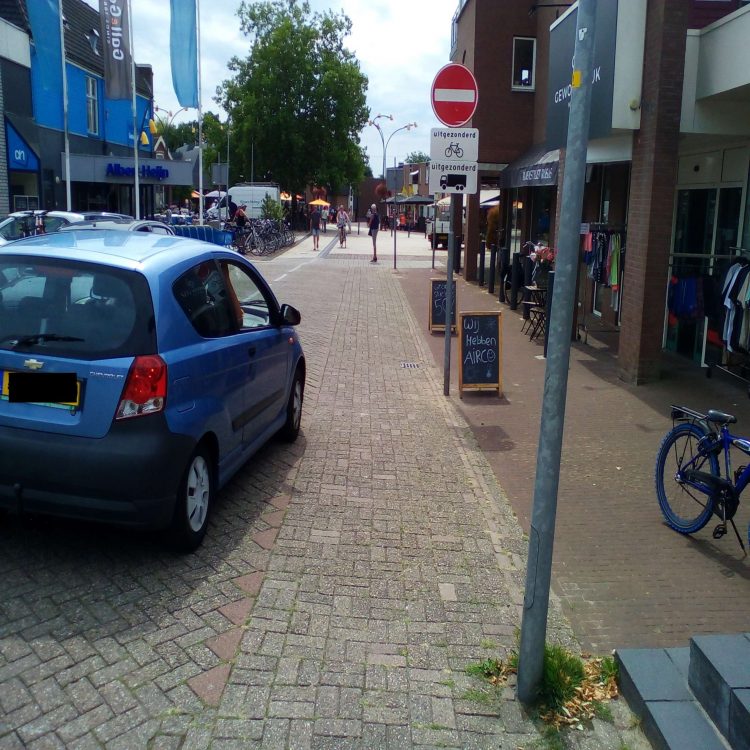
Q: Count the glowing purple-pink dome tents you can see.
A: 0